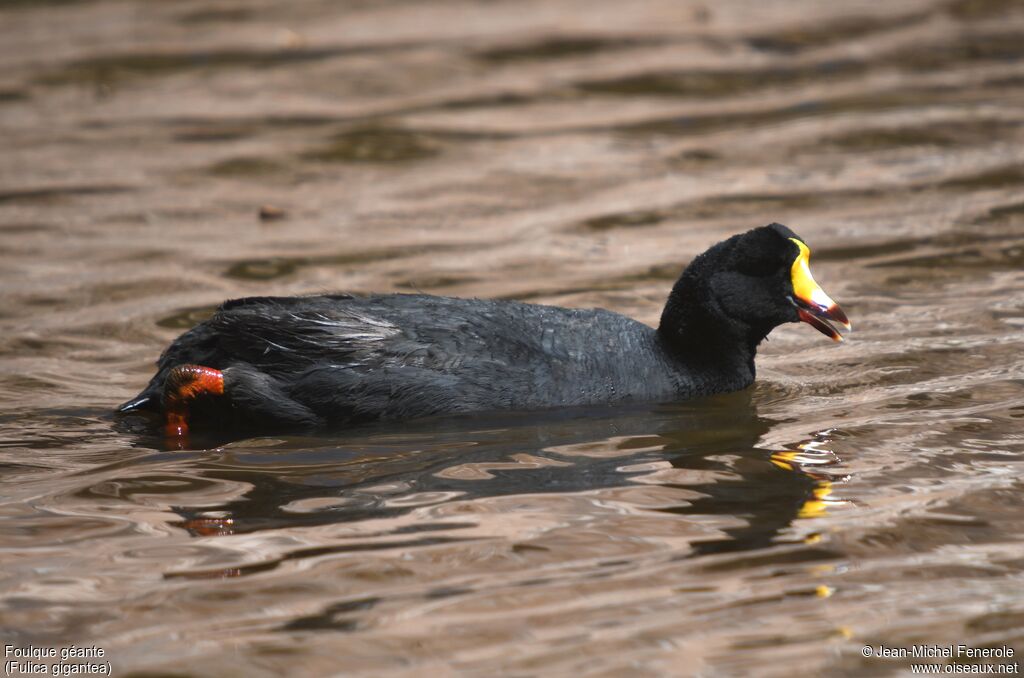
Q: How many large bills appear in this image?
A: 1